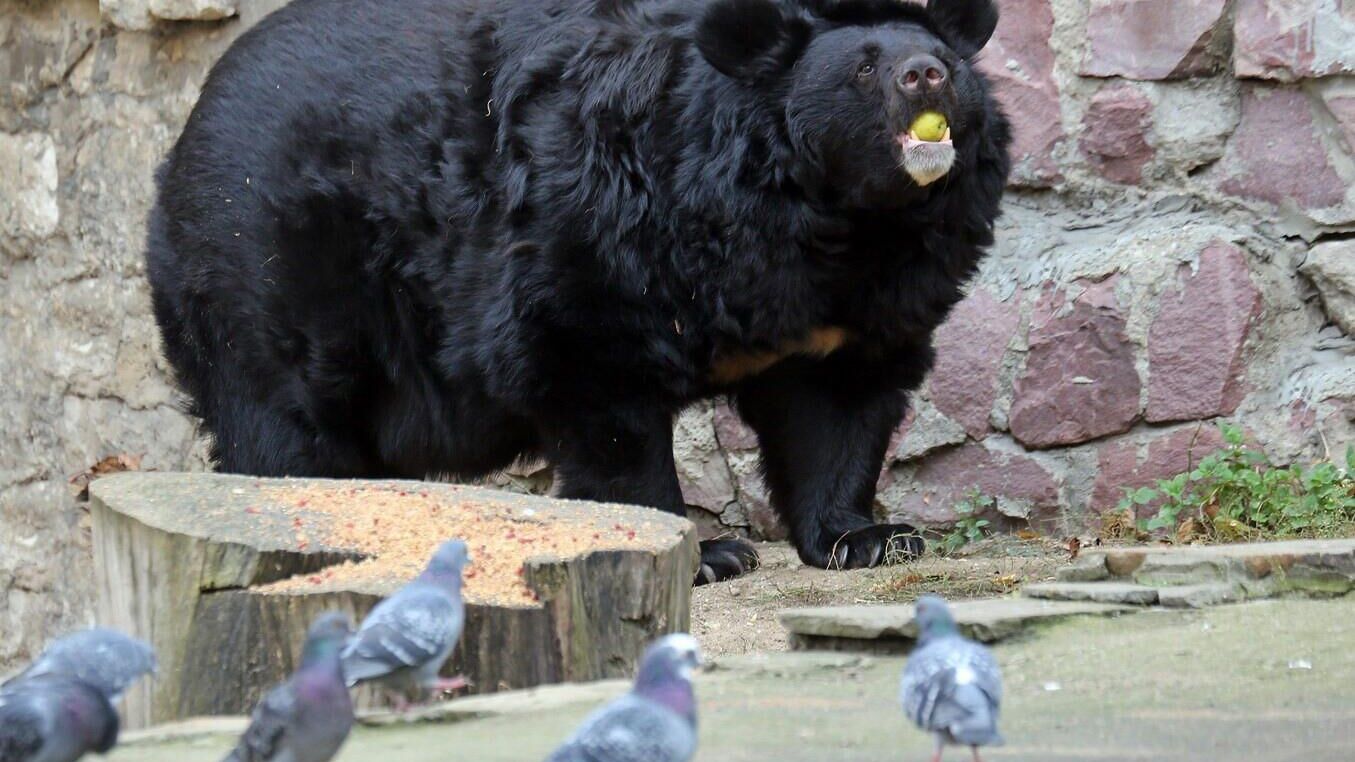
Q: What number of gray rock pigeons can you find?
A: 6